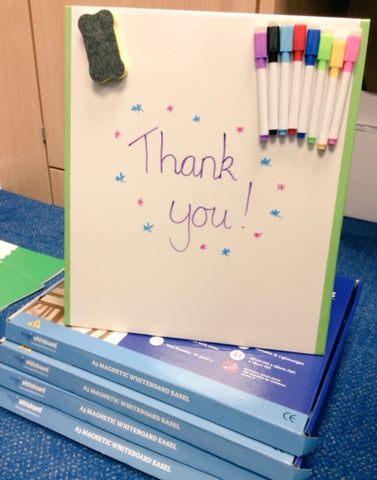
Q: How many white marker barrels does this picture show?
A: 8